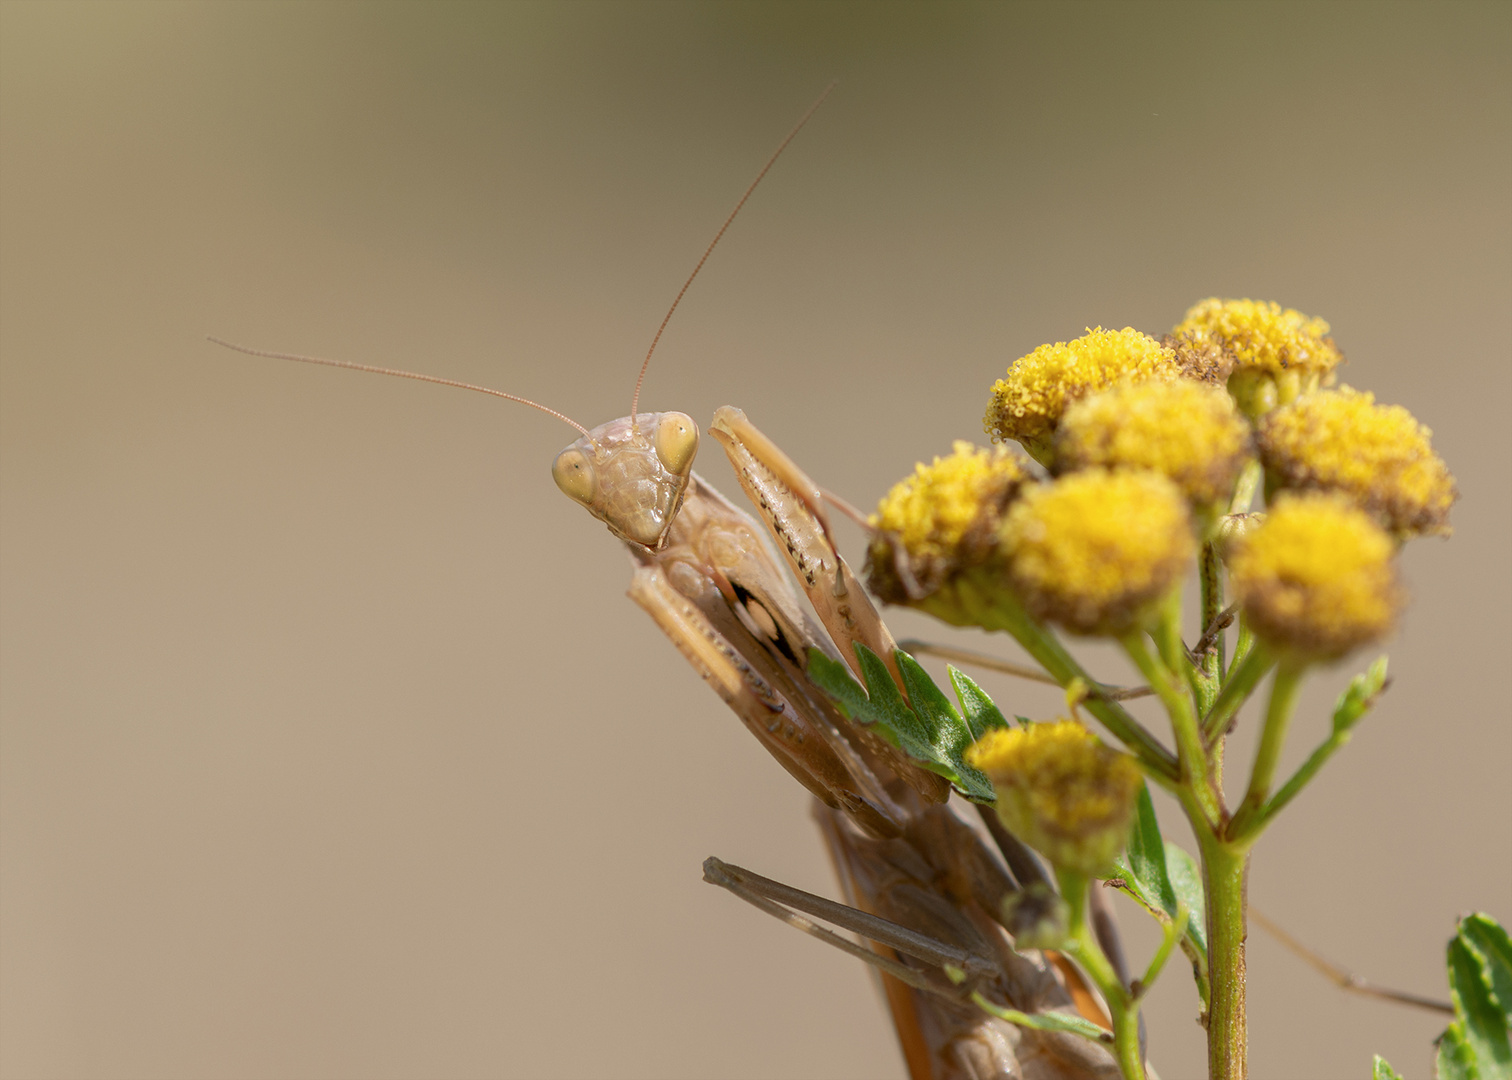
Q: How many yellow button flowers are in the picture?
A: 8